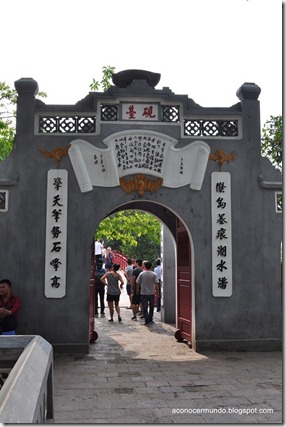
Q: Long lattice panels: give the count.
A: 2